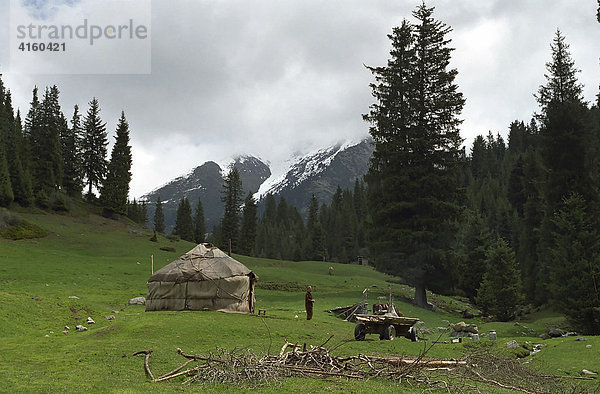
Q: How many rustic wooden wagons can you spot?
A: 1